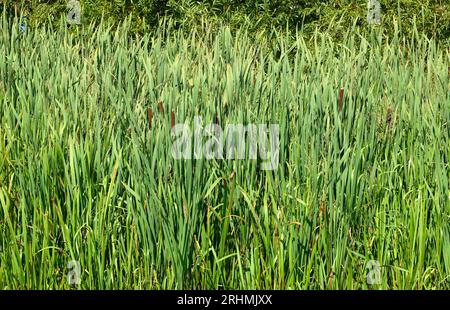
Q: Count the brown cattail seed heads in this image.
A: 4